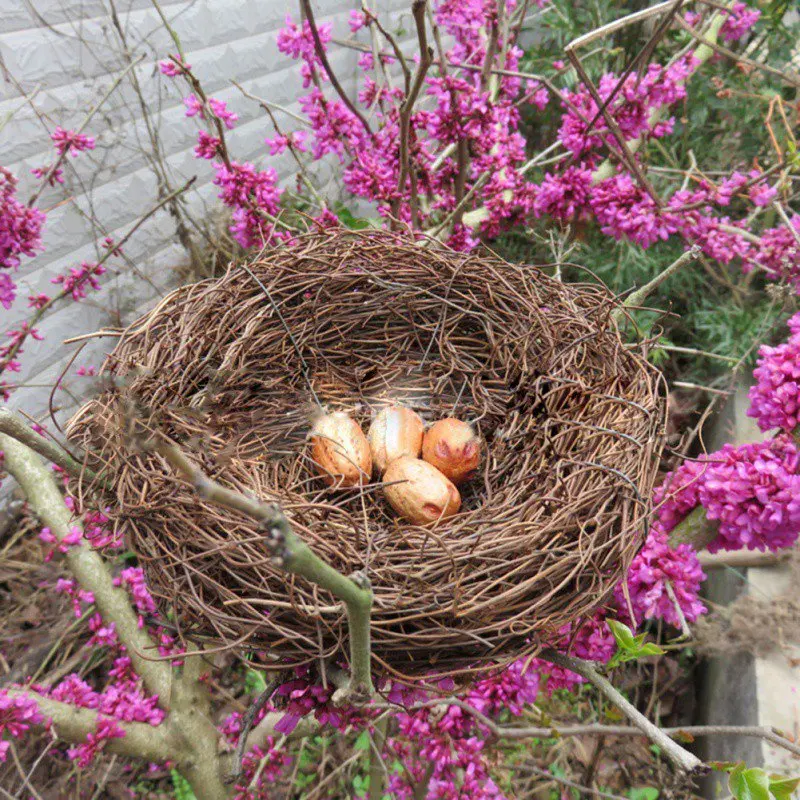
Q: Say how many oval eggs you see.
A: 4